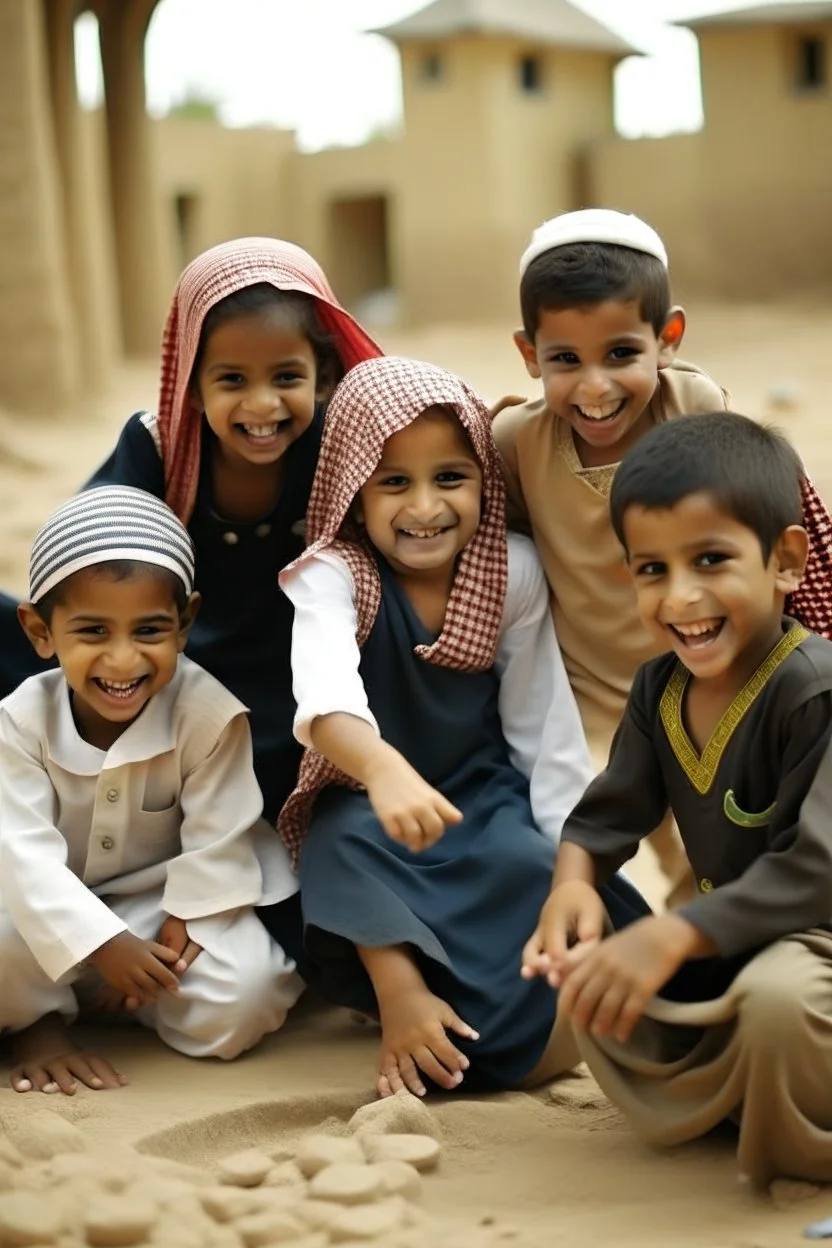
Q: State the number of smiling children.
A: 5